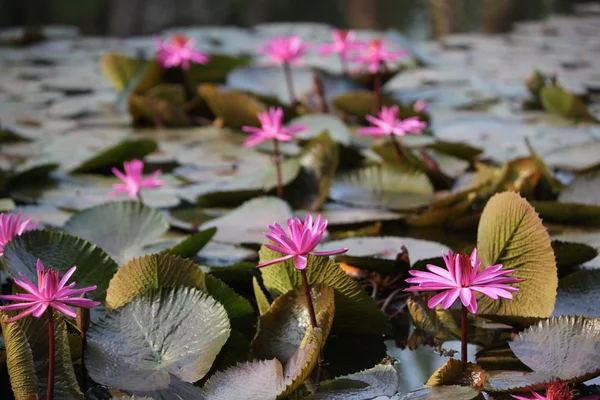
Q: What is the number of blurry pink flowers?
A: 7